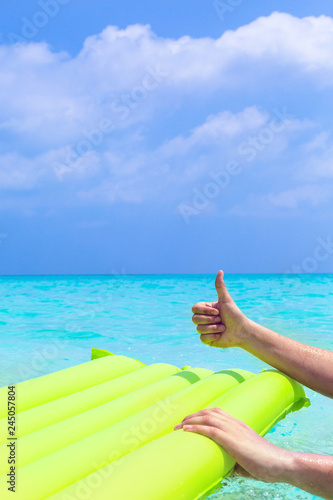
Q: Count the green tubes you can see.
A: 5